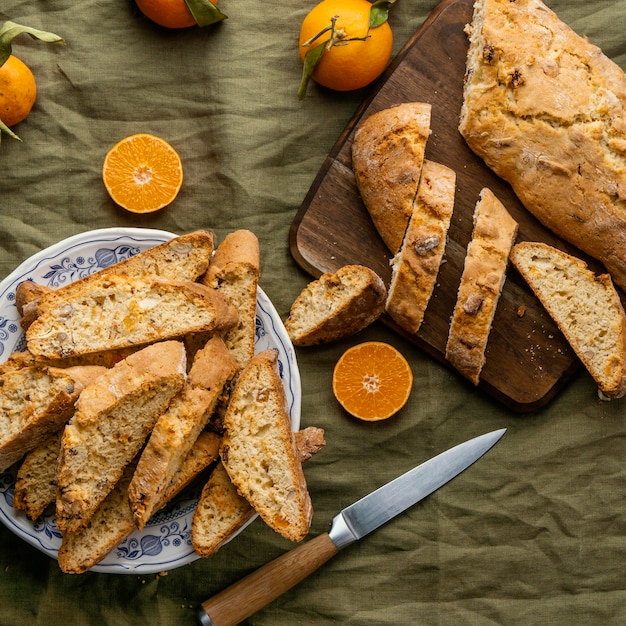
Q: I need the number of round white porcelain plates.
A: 1